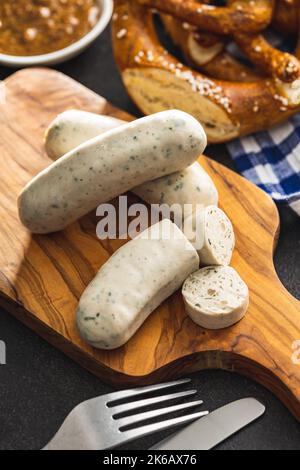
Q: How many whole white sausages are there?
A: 2